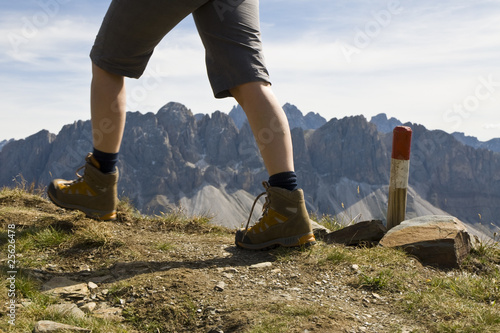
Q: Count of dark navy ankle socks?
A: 2